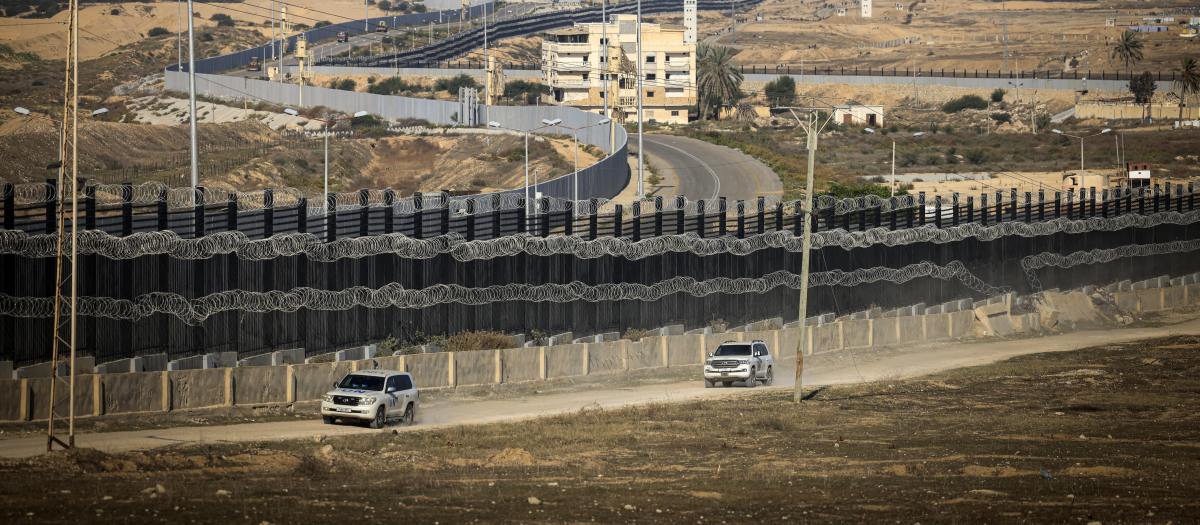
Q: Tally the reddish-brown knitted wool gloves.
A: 0